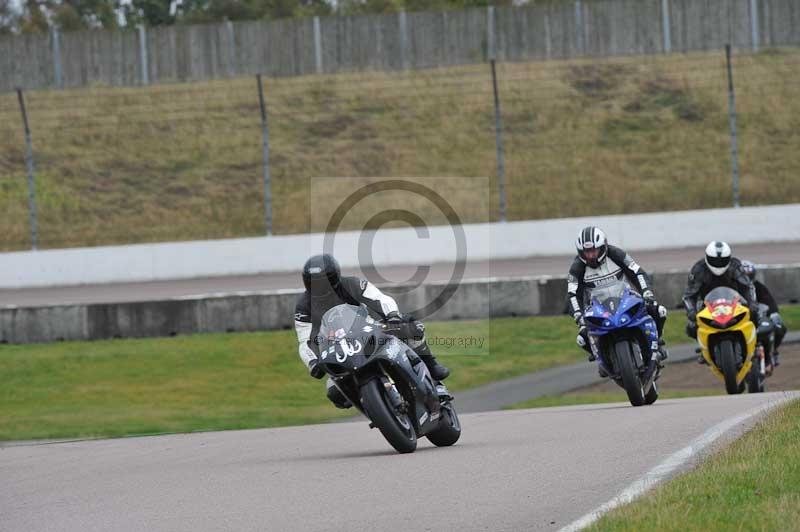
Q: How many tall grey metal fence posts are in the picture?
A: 4